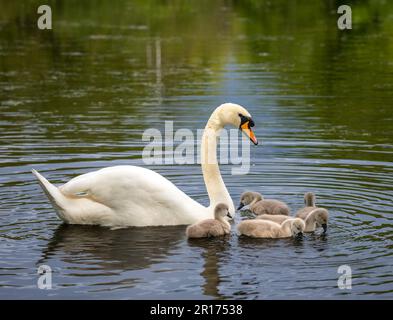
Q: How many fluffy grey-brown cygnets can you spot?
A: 5